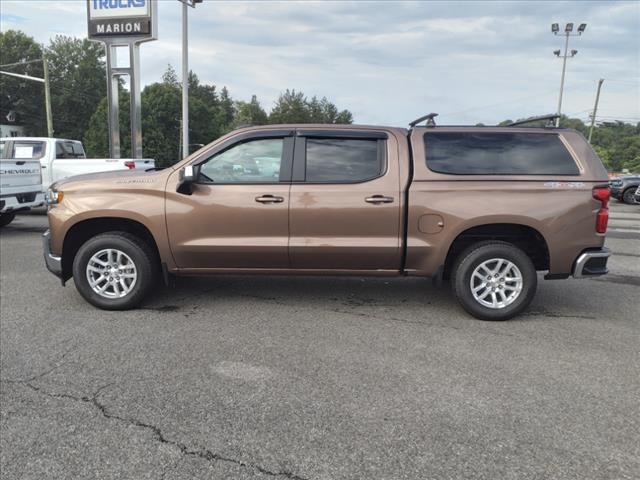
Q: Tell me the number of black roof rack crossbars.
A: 2